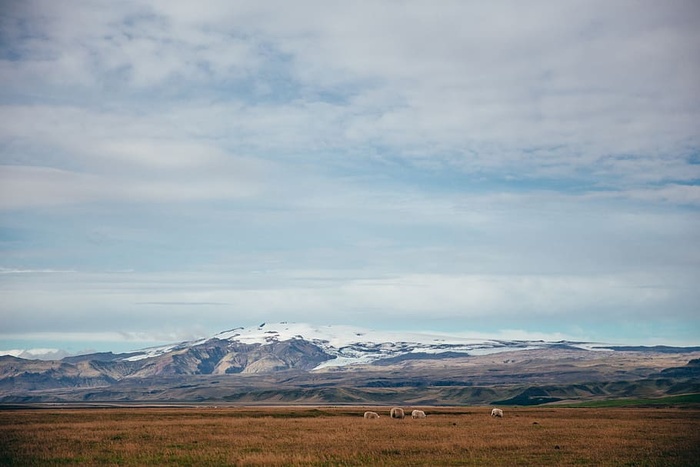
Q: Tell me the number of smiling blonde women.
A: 0